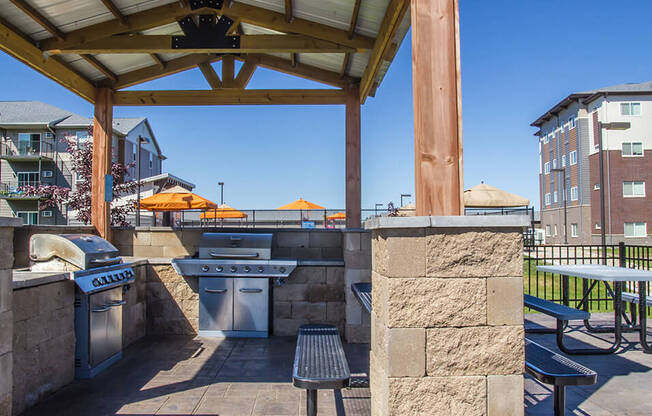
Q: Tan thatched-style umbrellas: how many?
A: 2